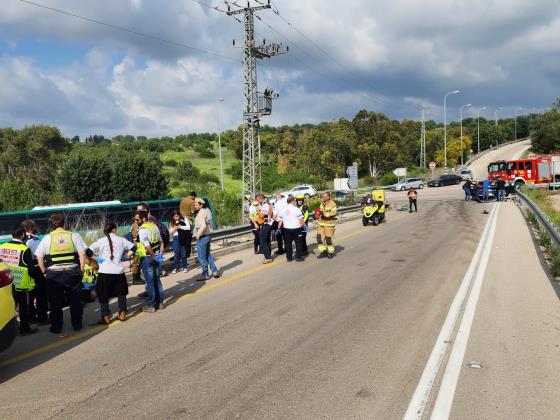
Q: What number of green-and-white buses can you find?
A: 1